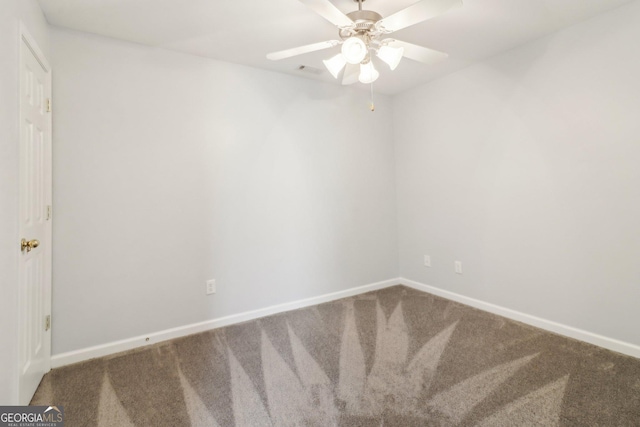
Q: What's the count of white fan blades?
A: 5